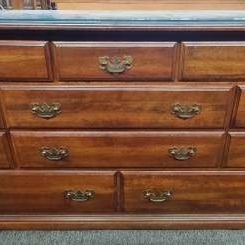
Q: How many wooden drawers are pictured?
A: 11